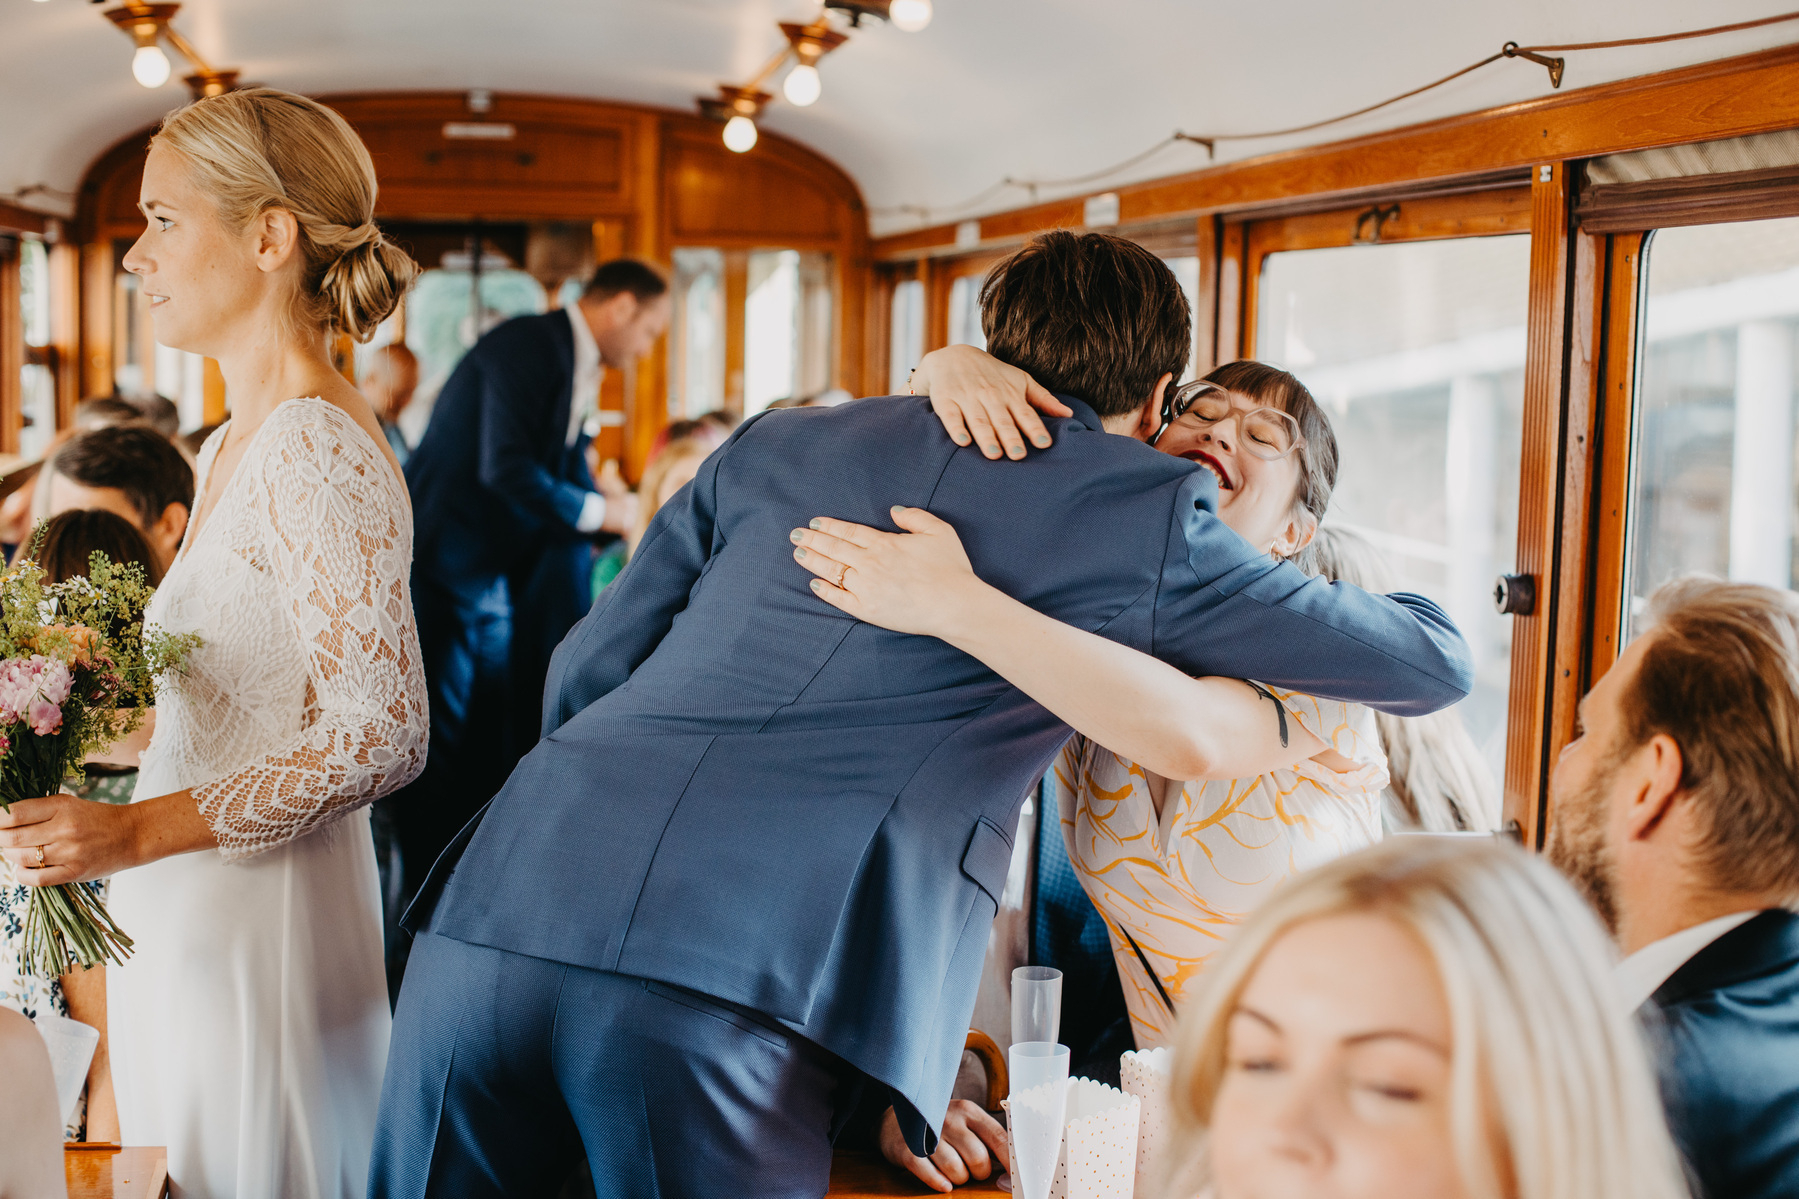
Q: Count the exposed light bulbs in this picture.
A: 4